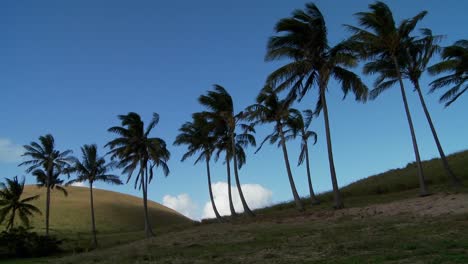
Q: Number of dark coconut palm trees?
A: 13